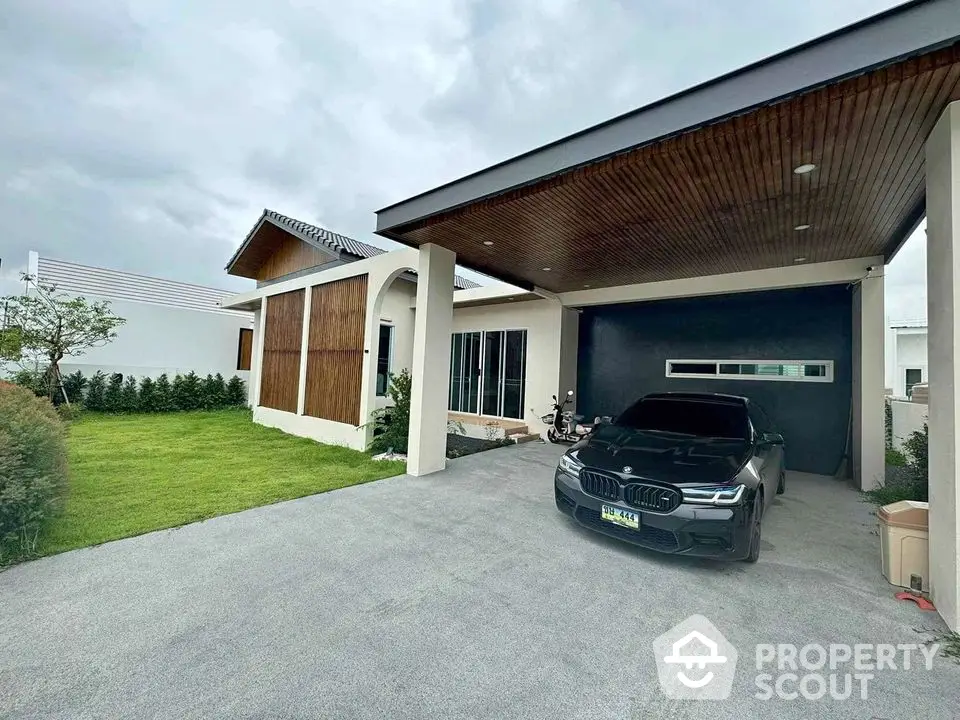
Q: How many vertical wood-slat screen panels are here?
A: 2